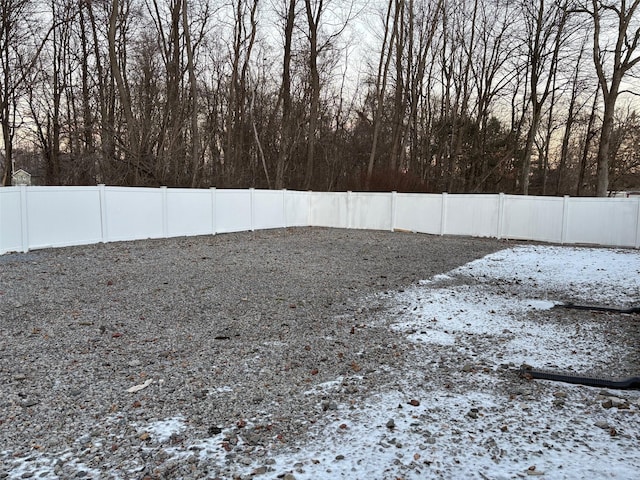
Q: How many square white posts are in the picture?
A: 13